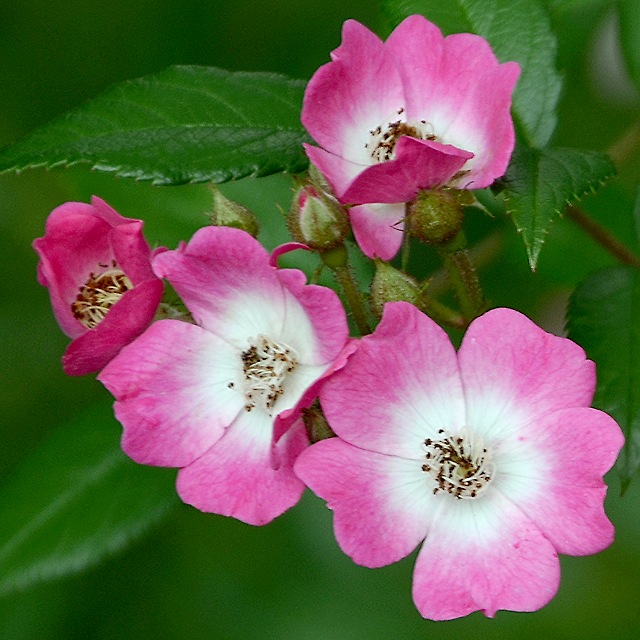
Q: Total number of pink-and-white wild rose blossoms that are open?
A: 4